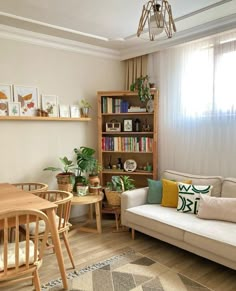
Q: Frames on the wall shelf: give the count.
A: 6